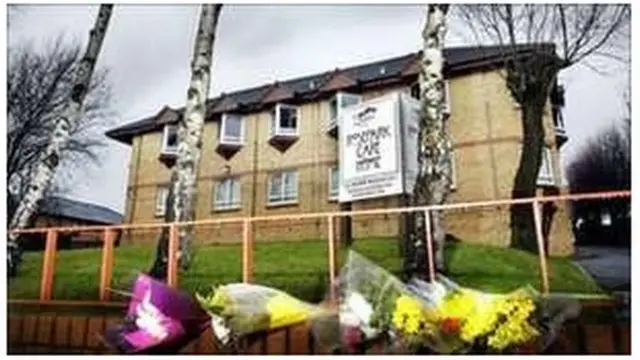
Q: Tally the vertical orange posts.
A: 7